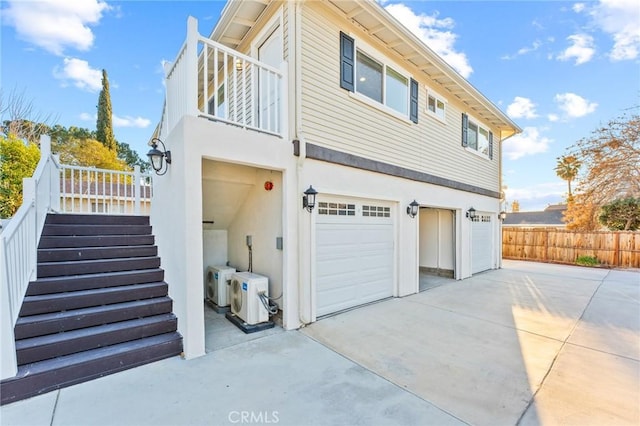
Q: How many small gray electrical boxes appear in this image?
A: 2